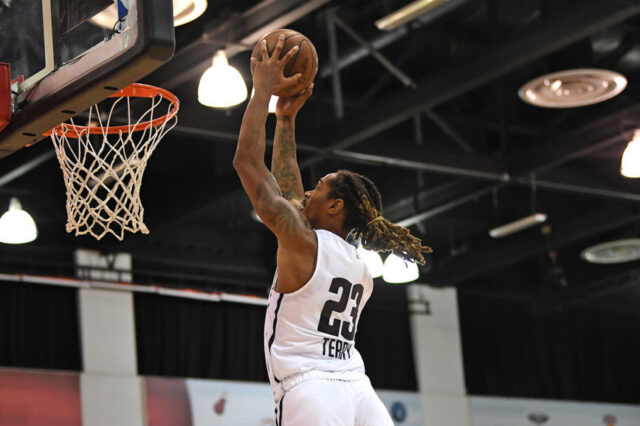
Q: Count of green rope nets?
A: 0